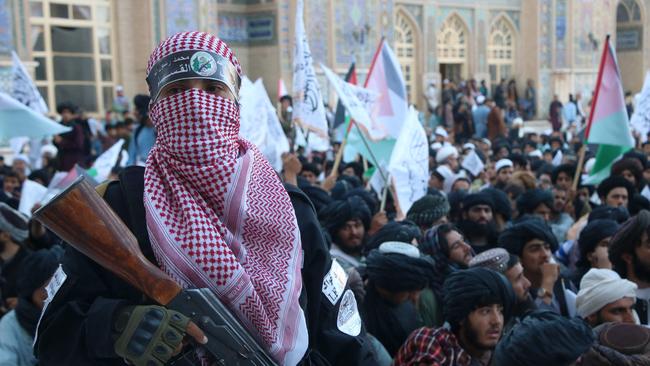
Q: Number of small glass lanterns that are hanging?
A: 0